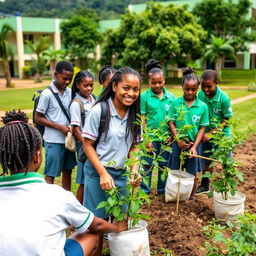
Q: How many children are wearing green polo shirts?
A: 3